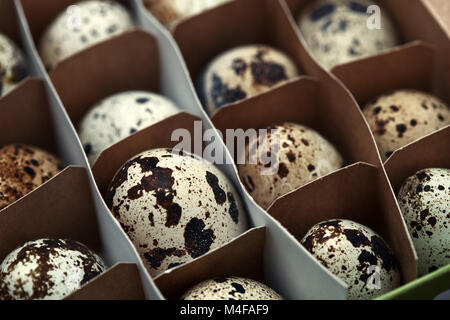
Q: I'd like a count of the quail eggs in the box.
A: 14